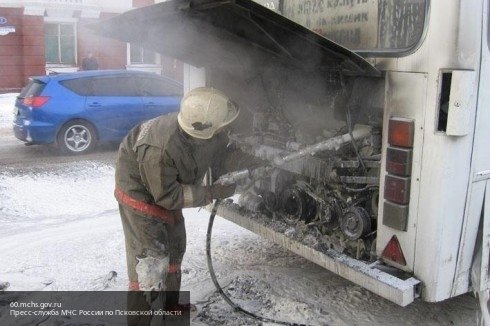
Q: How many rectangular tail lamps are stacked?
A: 4